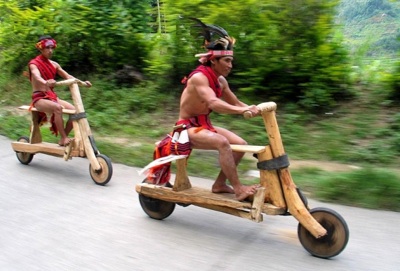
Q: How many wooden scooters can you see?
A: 2